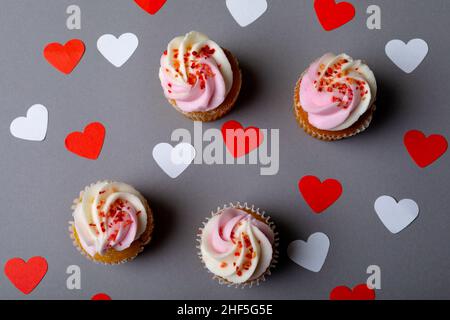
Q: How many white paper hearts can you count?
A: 7